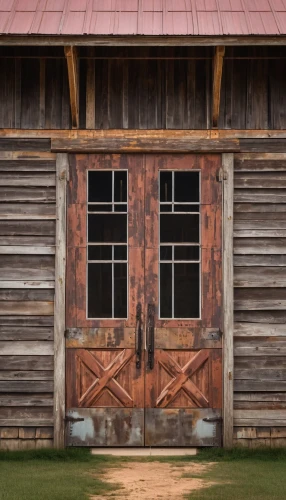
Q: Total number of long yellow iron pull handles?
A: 0